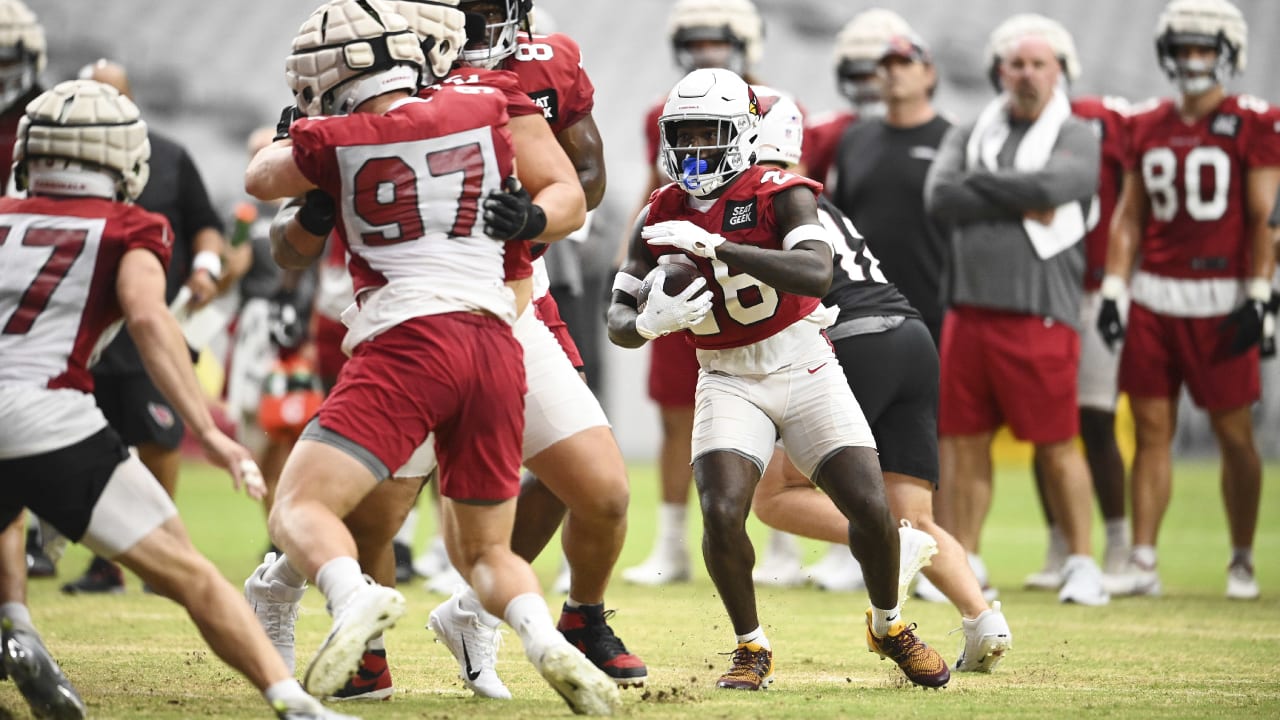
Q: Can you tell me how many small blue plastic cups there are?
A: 0